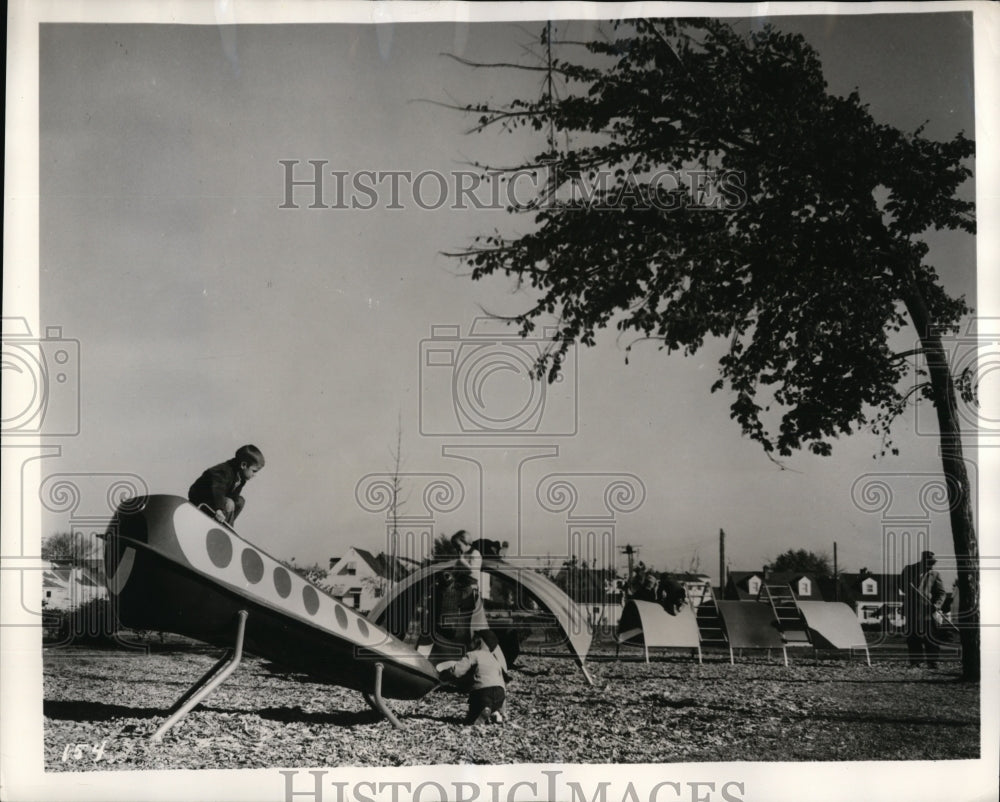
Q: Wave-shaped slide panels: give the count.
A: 3